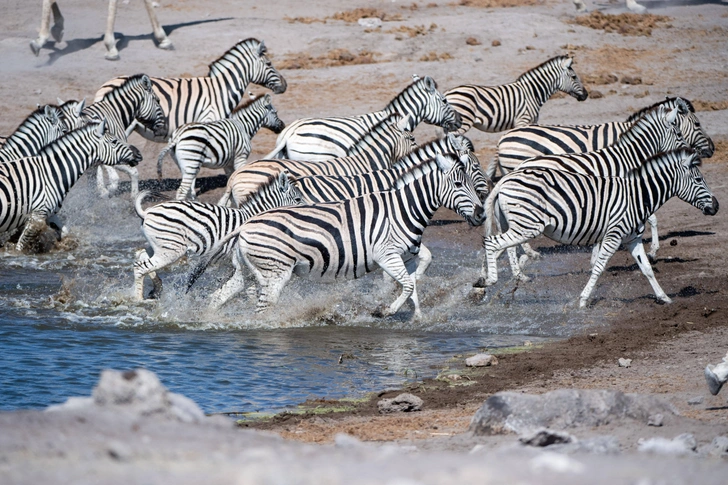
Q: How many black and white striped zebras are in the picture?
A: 15